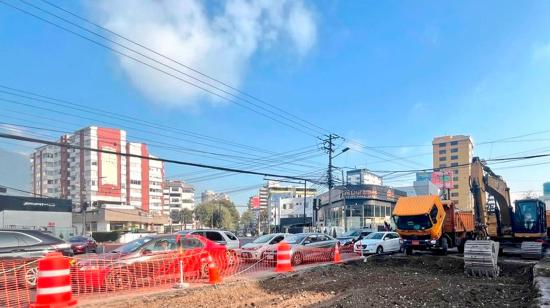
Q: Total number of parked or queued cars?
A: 8